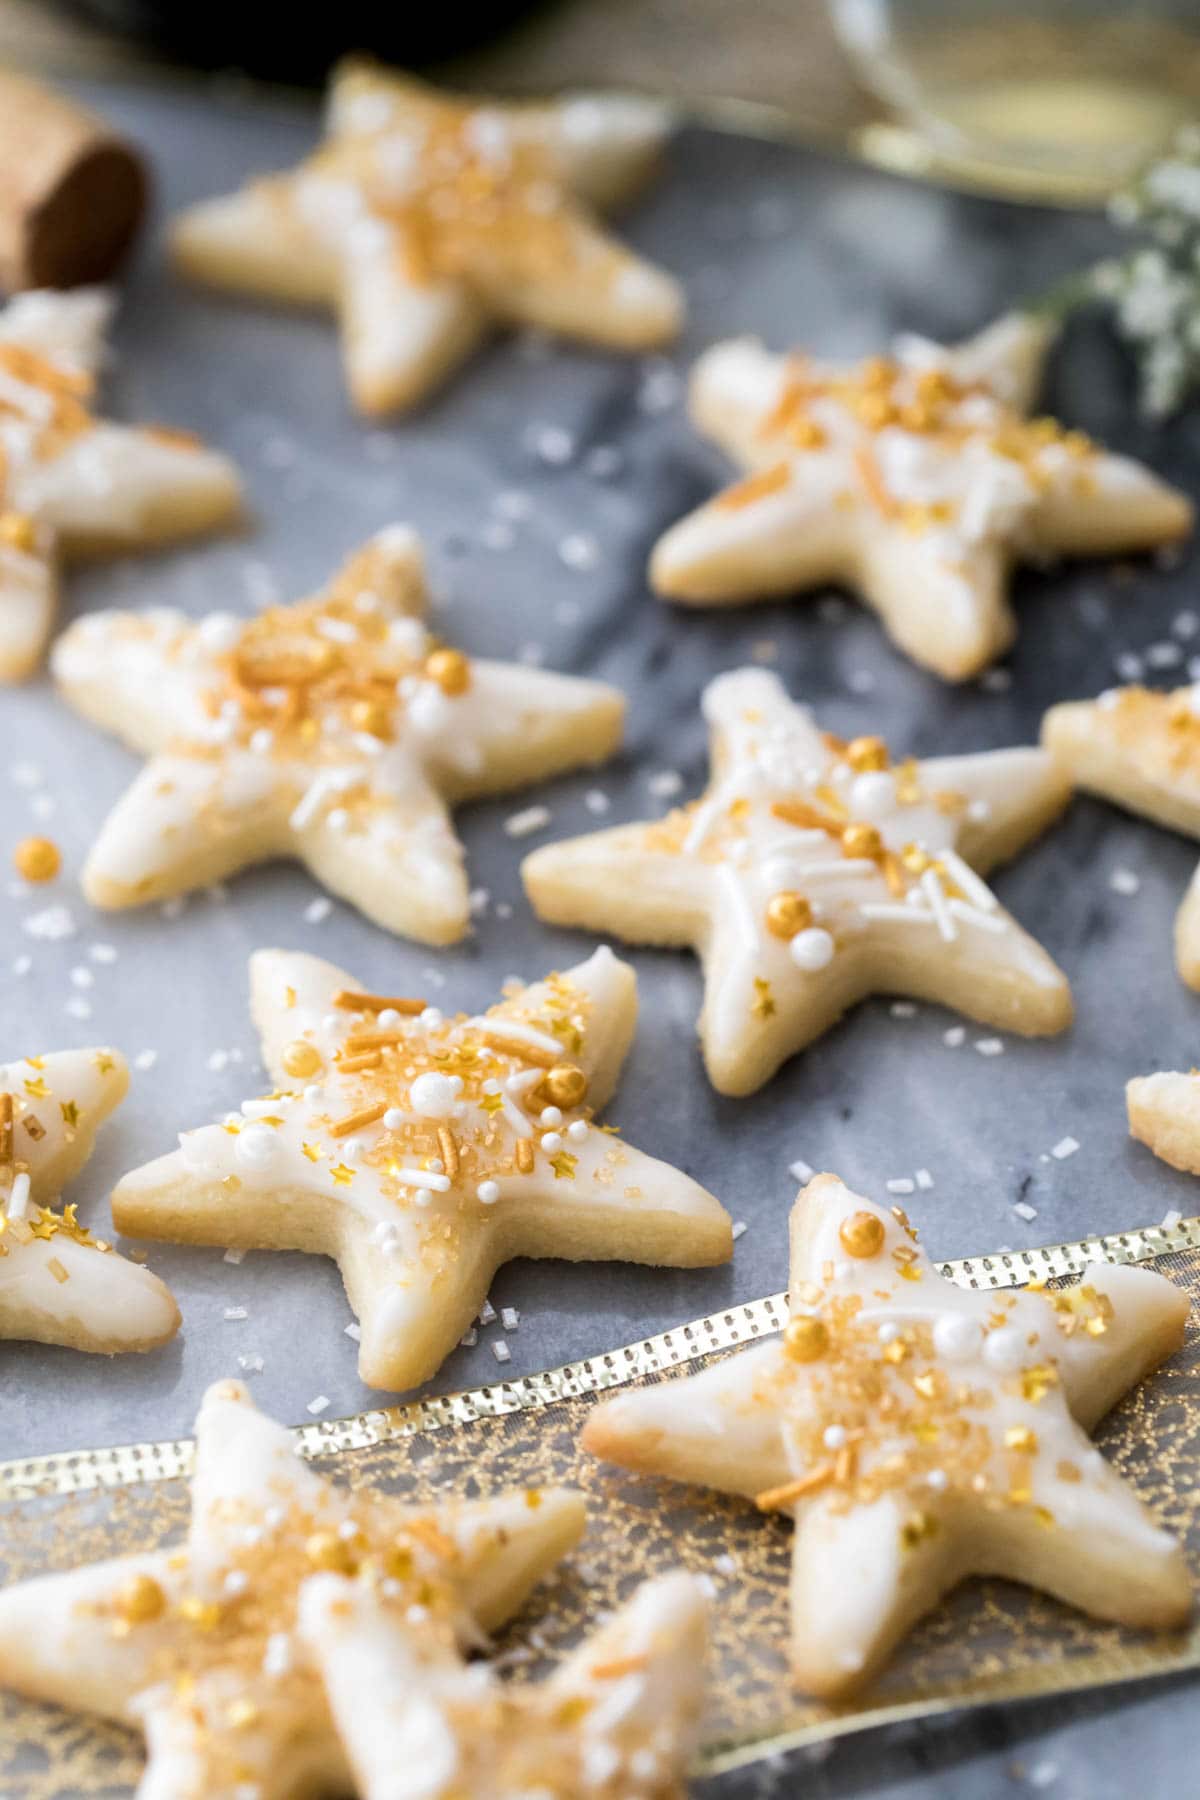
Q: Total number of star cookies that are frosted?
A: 12